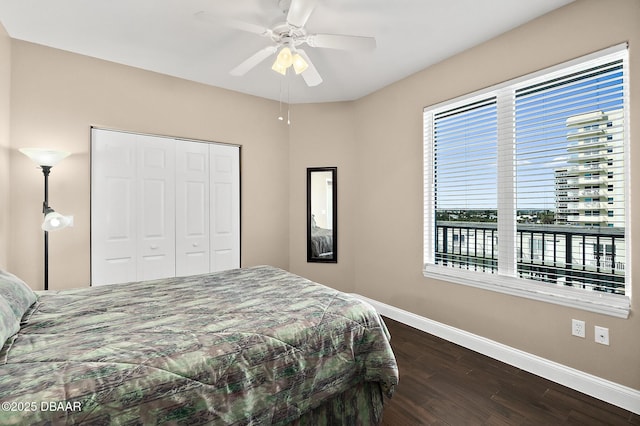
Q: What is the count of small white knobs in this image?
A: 2